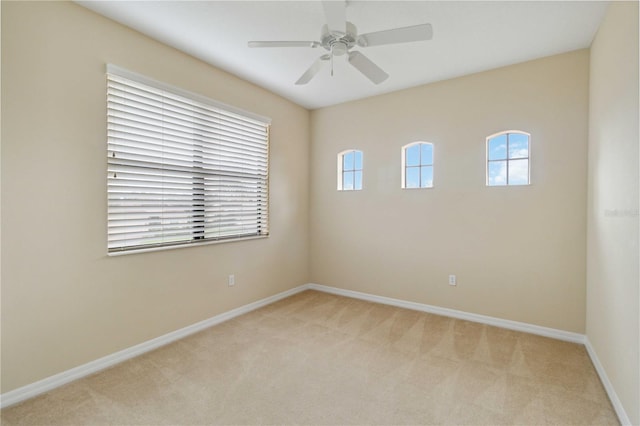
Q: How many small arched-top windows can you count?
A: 3